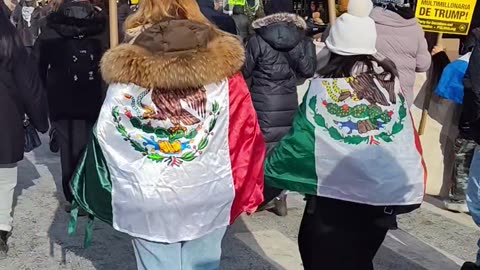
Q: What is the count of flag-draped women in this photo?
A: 2